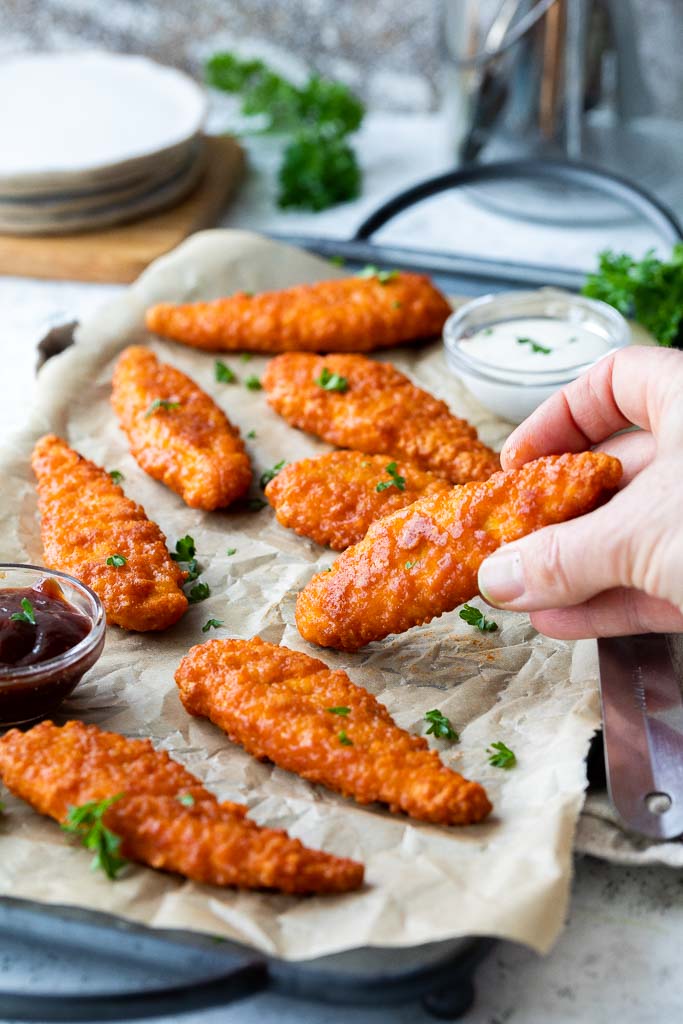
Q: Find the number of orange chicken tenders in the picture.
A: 8